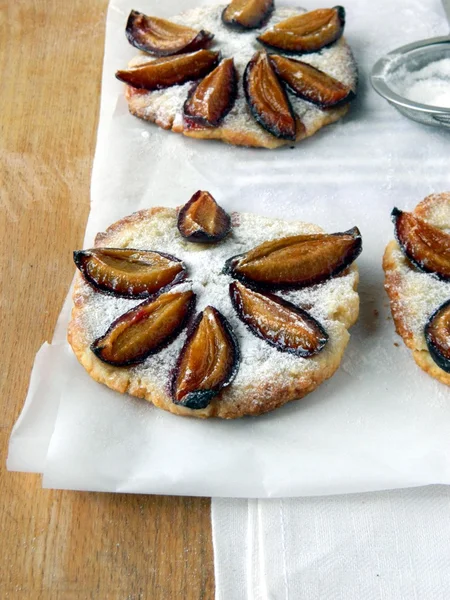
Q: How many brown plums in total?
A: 15